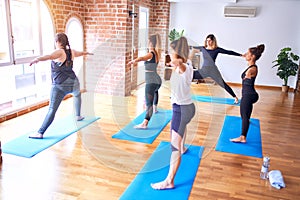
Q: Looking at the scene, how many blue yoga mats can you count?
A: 5